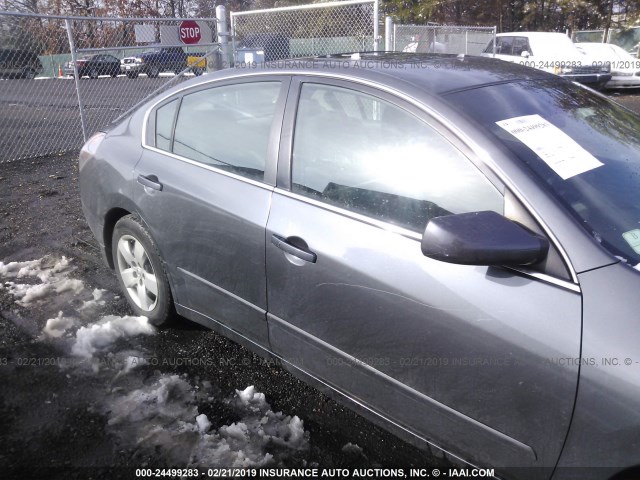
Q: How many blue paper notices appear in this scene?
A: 0